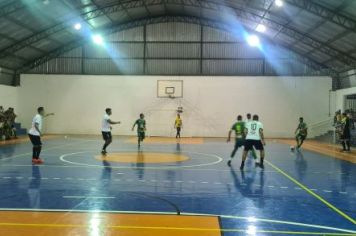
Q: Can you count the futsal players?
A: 8